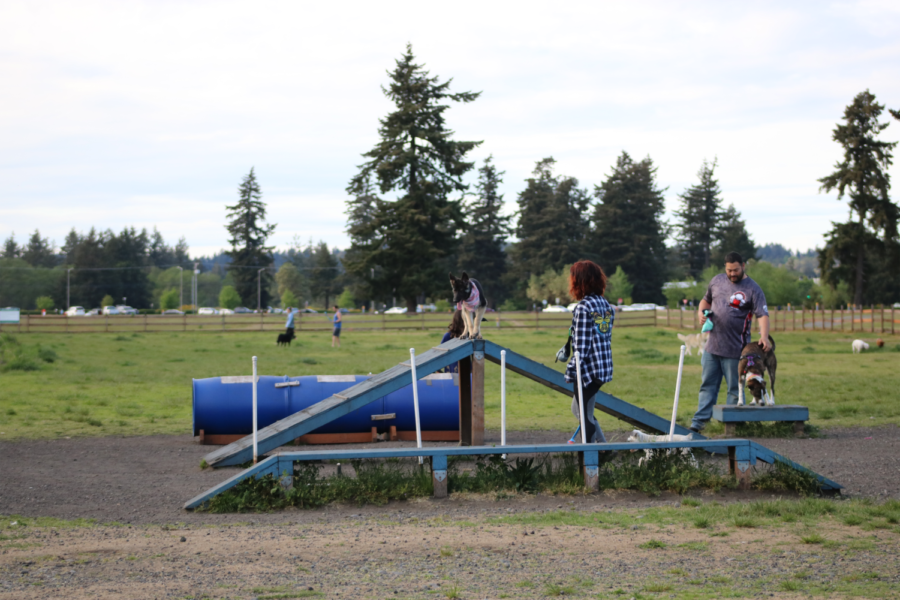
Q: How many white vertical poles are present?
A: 5